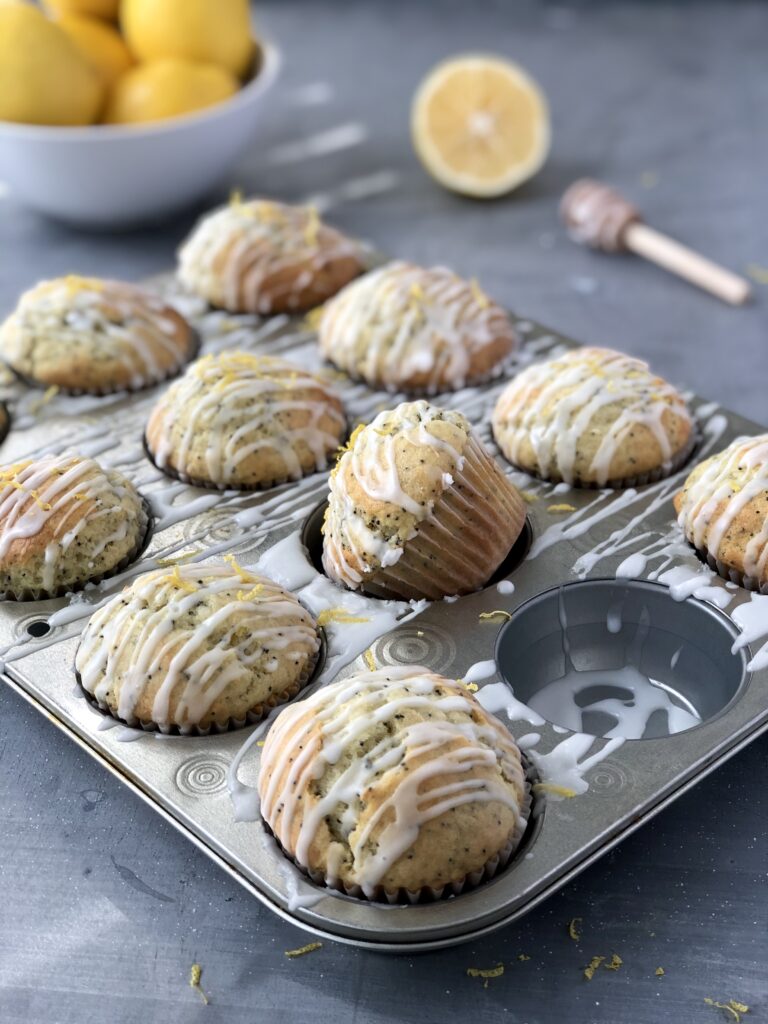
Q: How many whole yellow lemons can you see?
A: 5